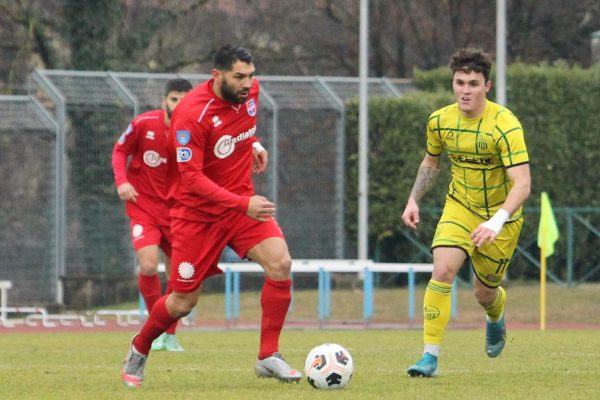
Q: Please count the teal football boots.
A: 2